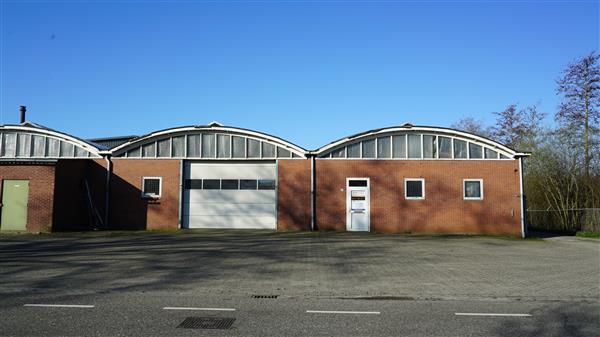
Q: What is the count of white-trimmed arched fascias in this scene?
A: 3